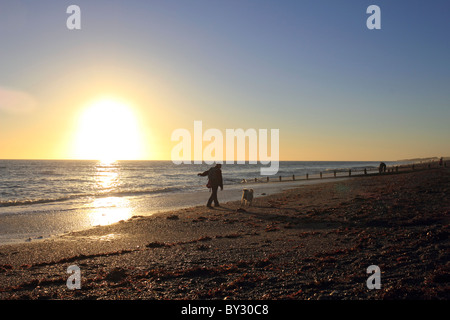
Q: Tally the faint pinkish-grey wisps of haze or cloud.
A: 1